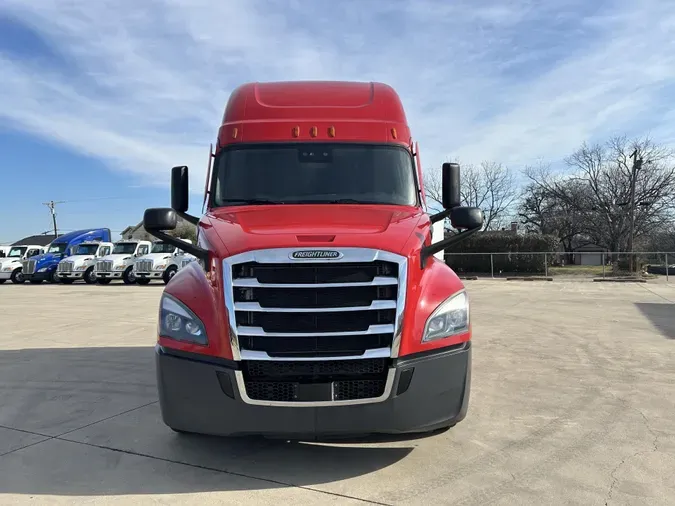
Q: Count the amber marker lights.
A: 5